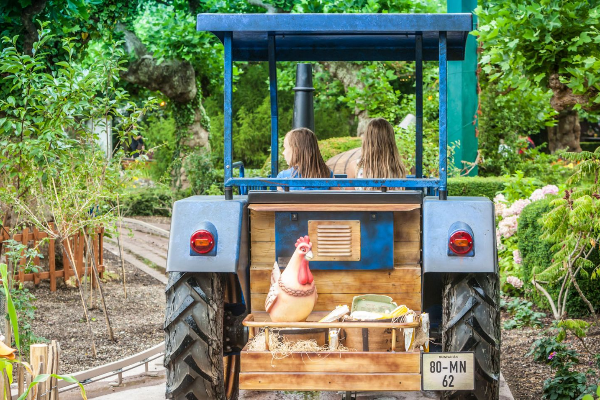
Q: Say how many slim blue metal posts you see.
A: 4